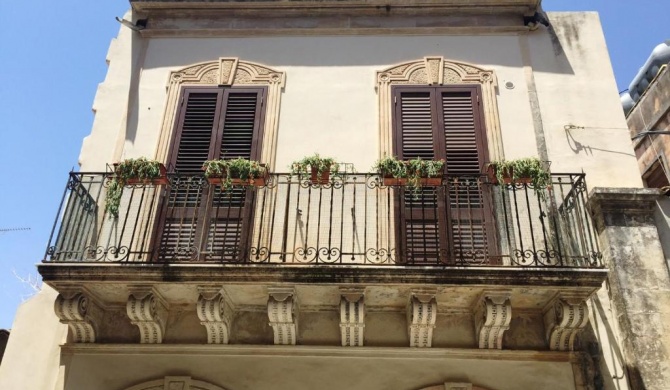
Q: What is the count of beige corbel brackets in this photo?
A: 8